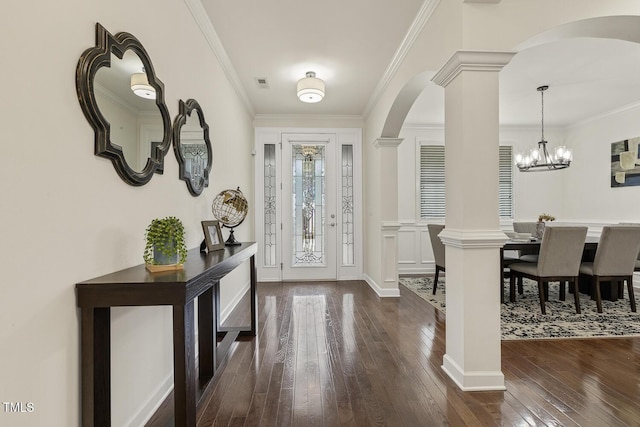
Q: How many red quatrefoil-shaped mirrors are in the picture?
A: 0